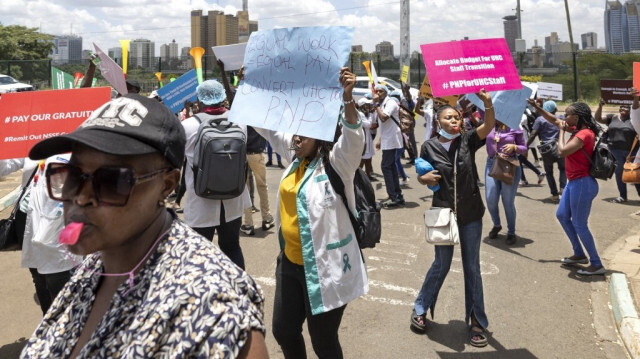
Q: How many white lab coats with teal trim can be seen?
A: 1